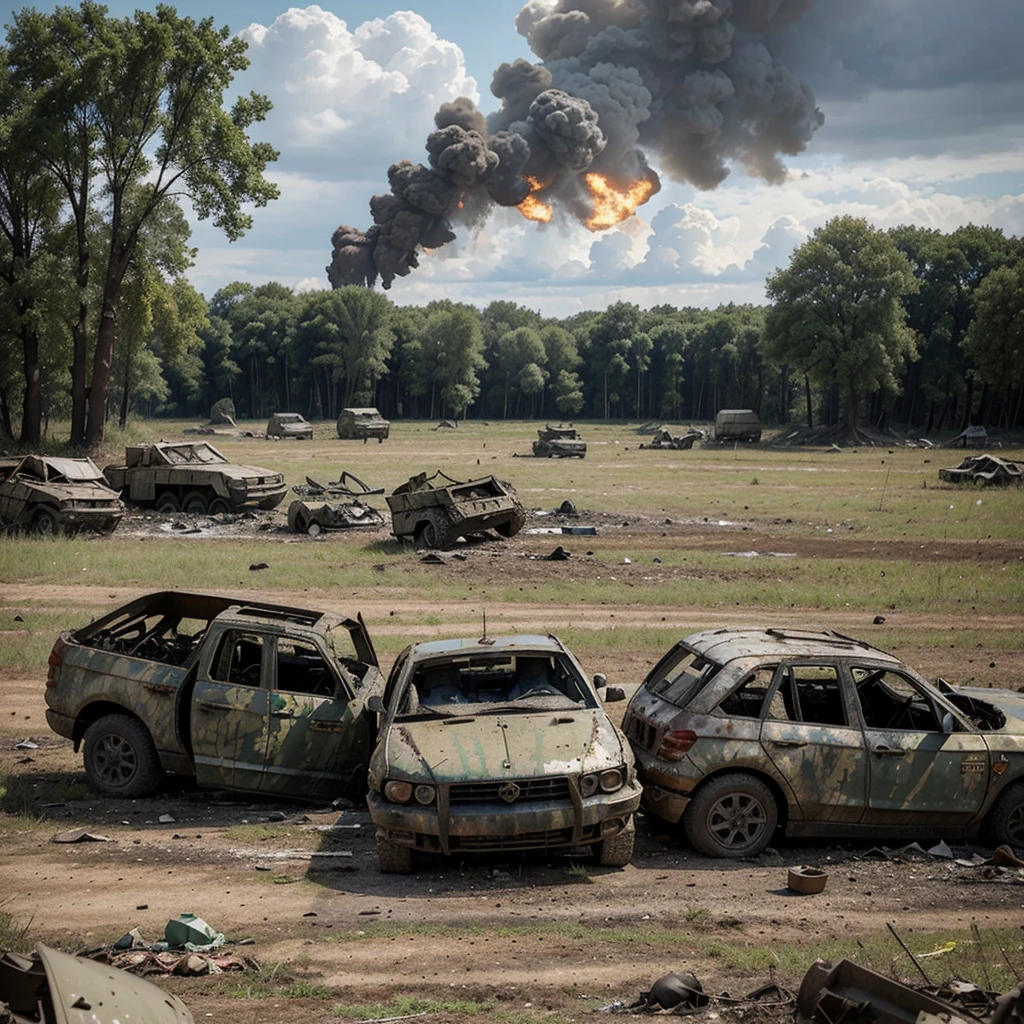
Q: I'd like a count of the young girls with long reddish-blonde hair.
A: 0